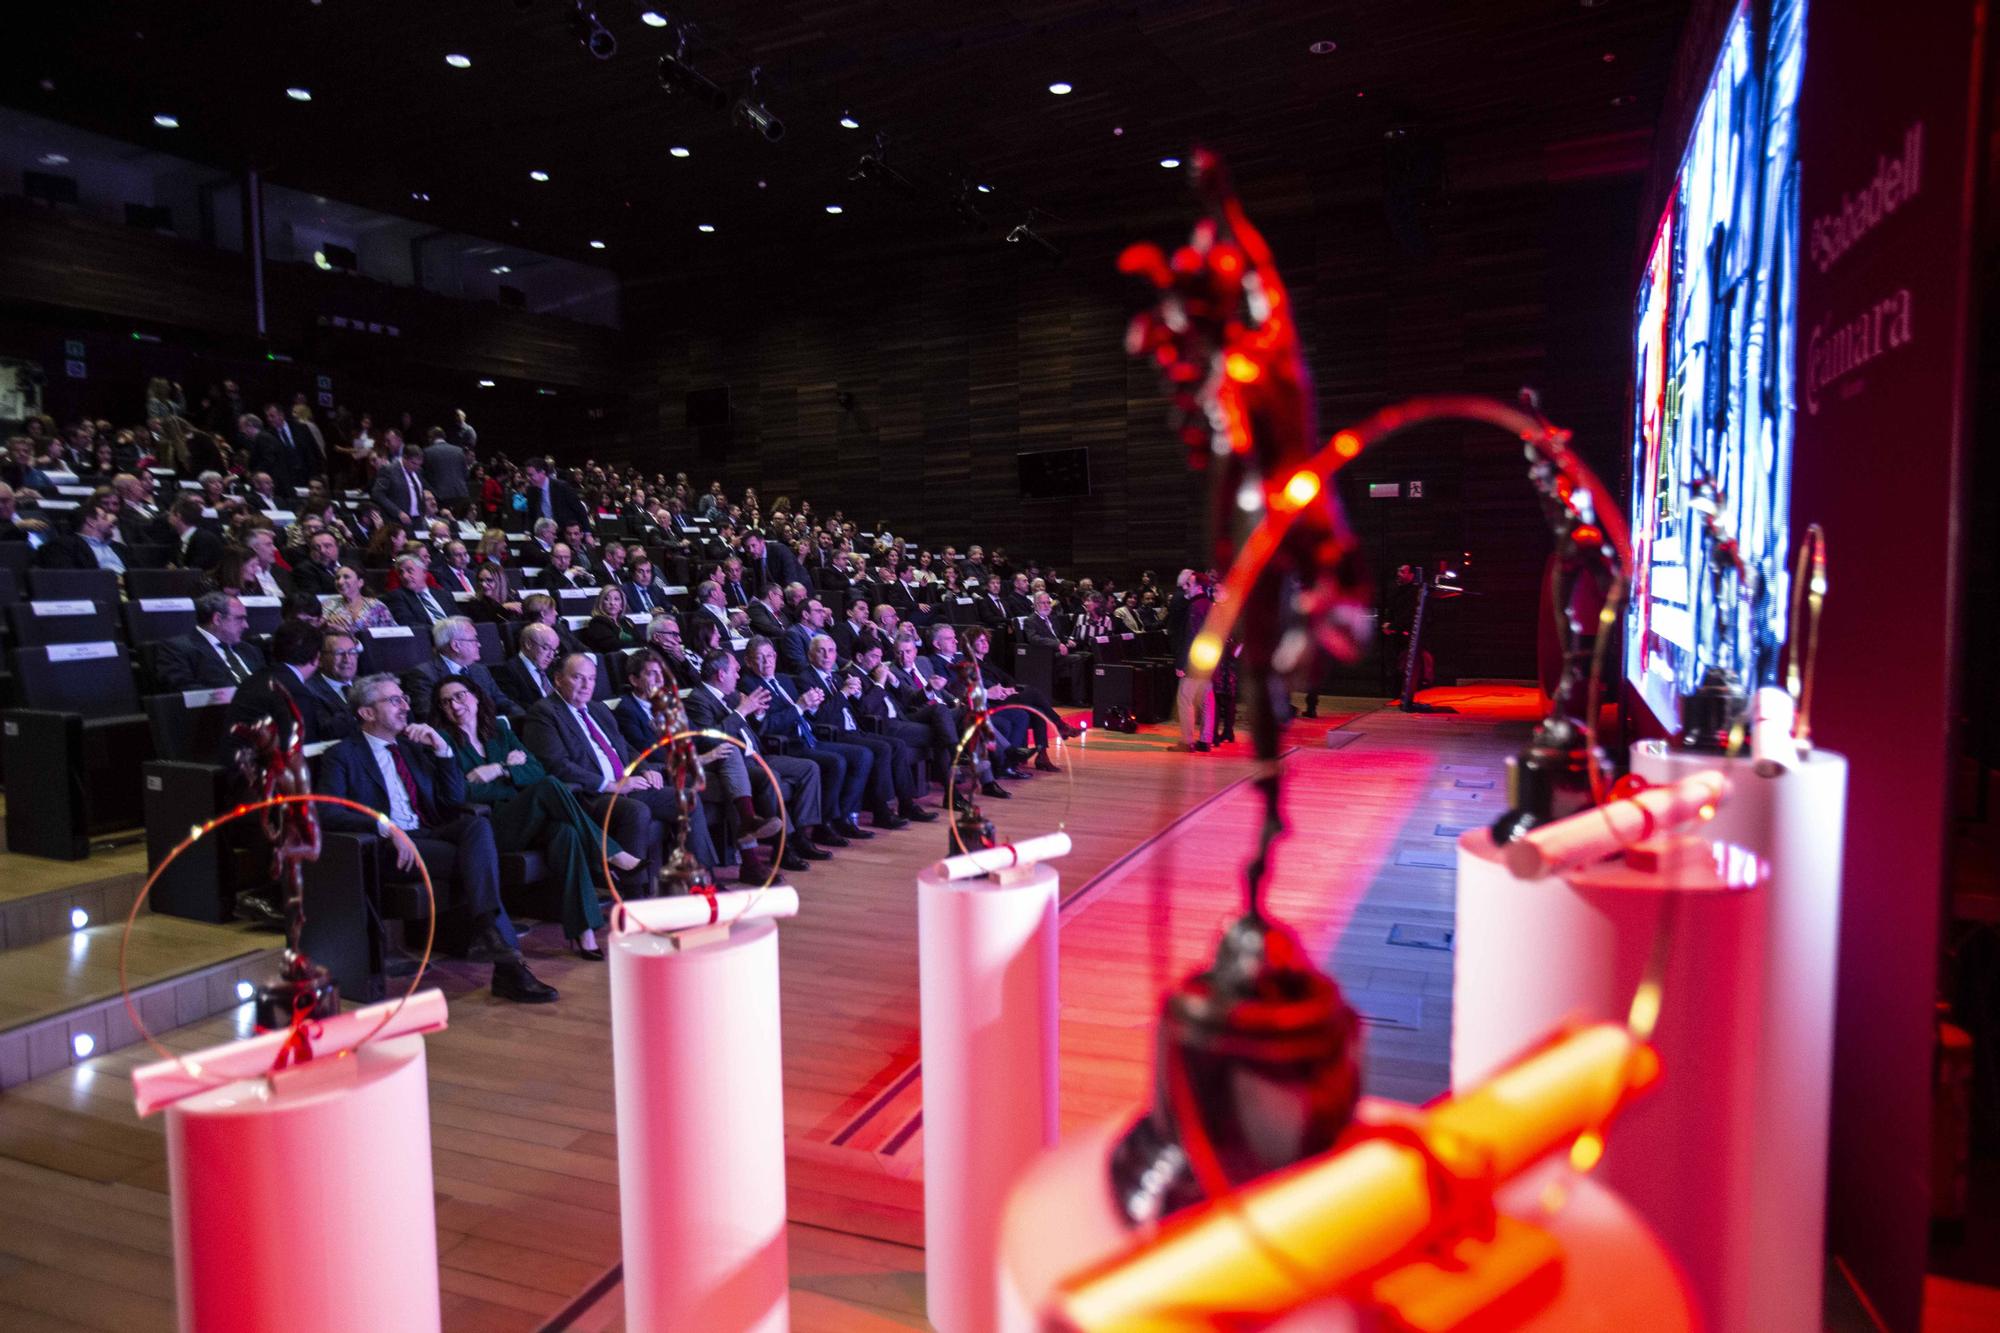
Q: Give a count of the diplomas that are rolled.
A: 6